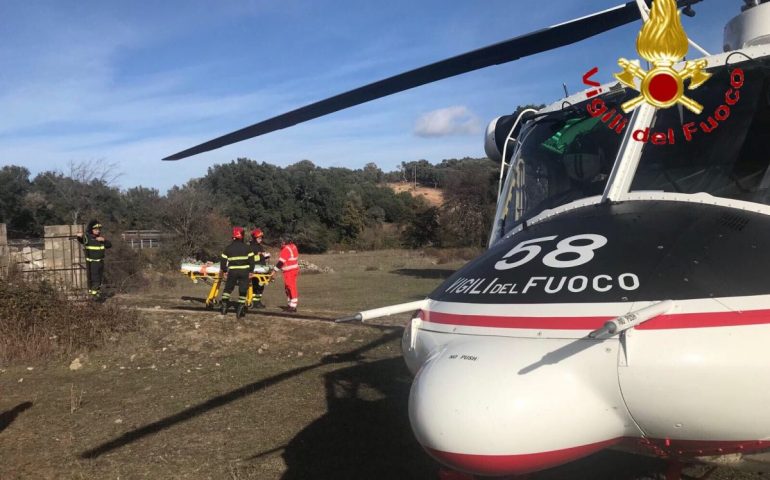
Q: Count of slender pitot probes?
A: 2